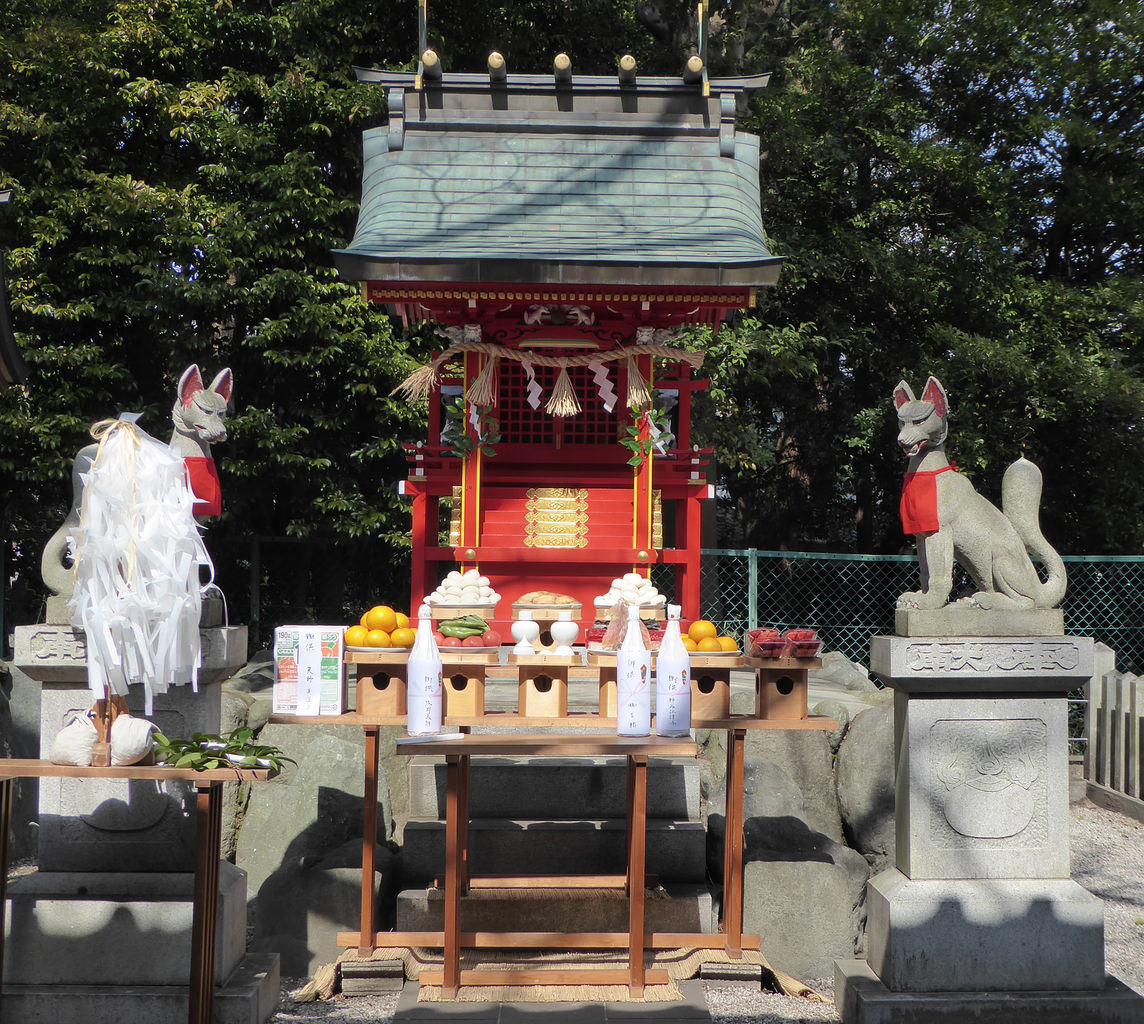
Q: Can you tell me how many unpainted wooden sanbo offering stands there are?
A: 9